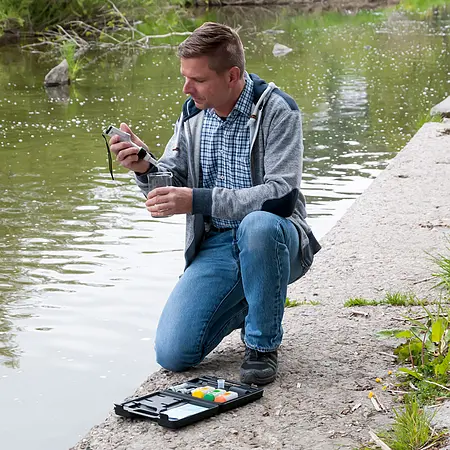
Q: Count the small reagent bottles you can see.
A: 3